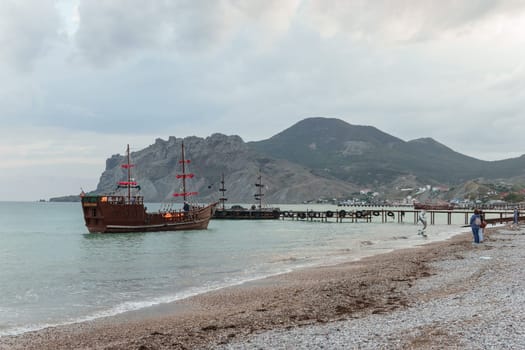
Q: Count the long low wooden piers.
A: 1